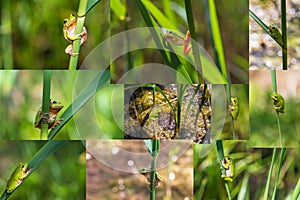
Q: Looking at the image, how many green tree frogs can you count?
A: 9